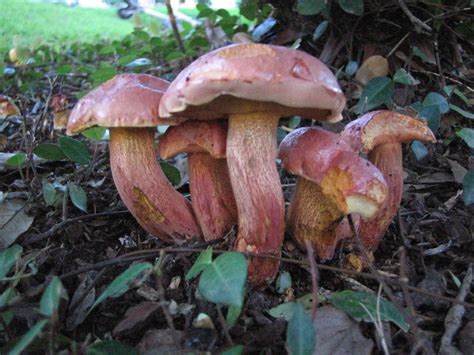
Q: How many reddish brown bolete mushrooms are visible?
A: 5